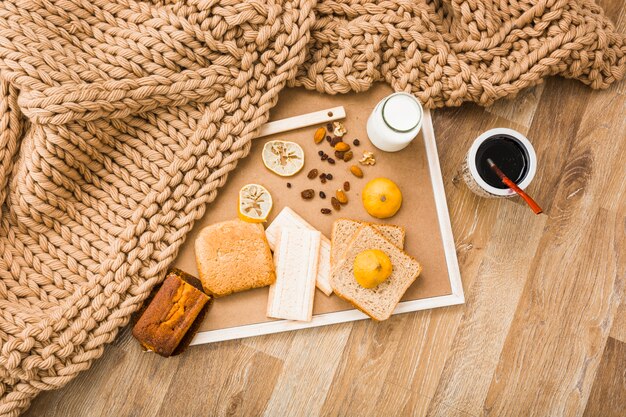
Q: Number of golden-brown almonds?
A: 4